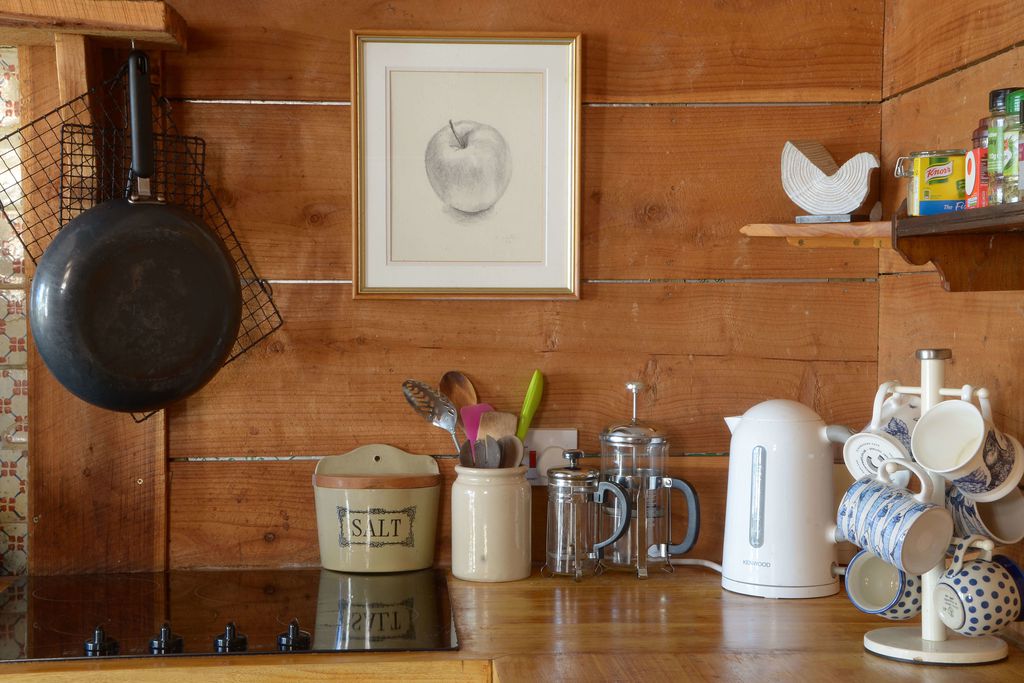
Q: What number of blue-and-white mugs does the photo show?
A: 6